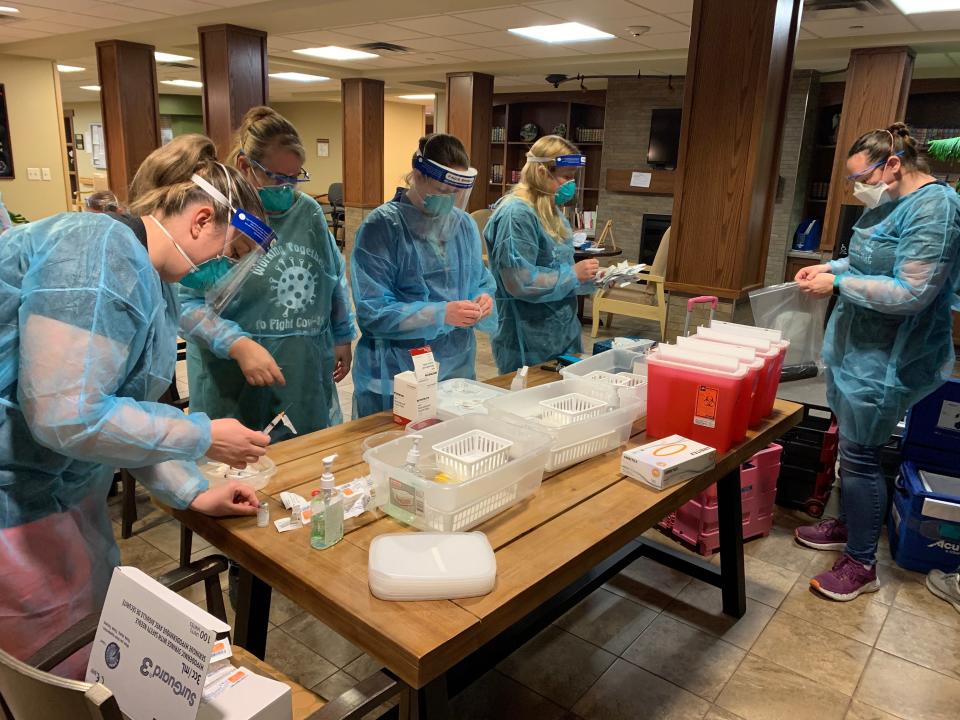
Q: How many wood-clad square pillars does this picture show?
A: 6